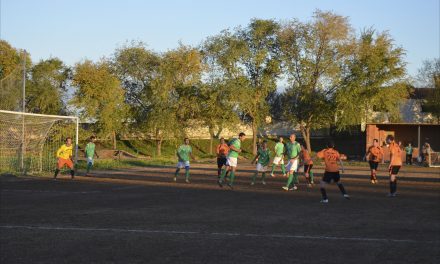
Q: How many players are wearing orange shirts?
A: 5